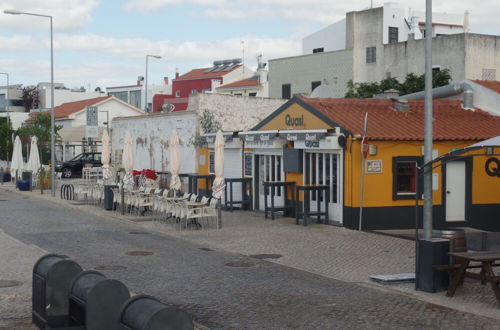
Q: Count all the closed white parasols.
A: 6